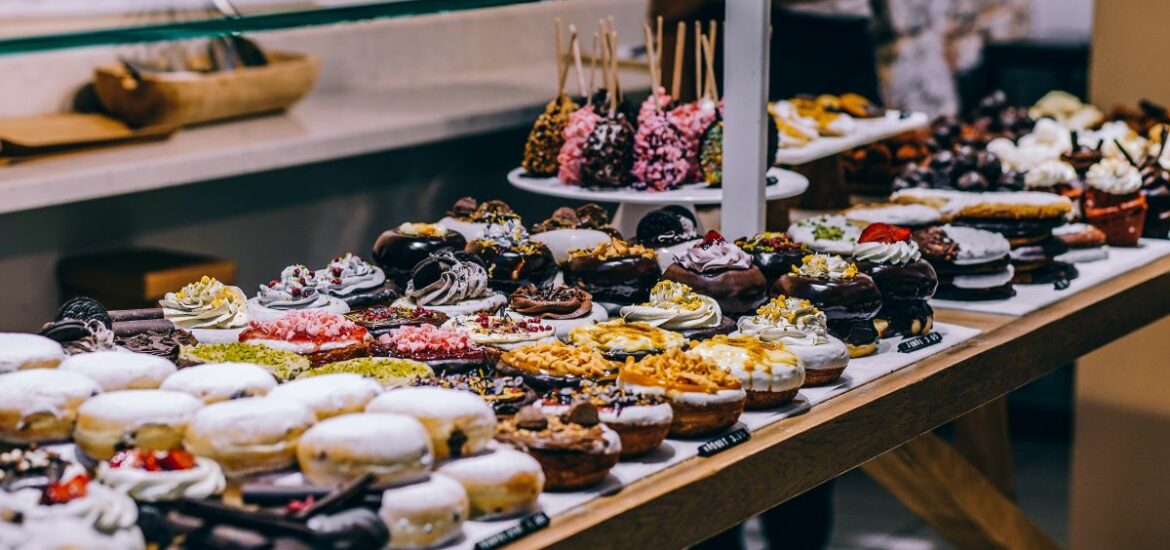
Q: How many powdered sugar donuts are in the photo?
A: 11